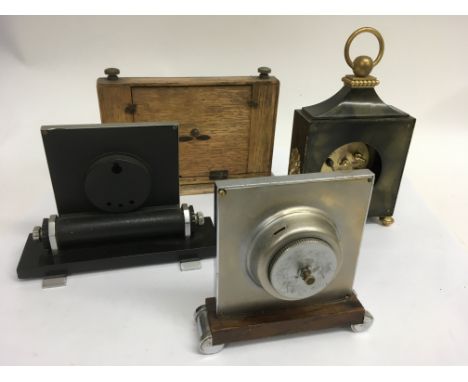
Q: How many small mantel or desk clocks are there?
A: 4